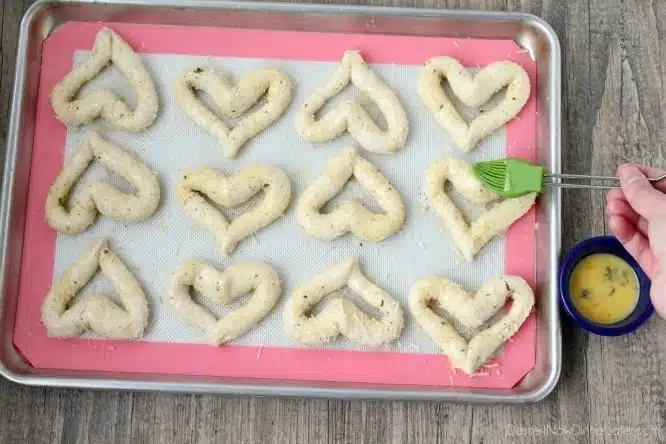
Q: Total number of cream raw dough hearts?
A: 12